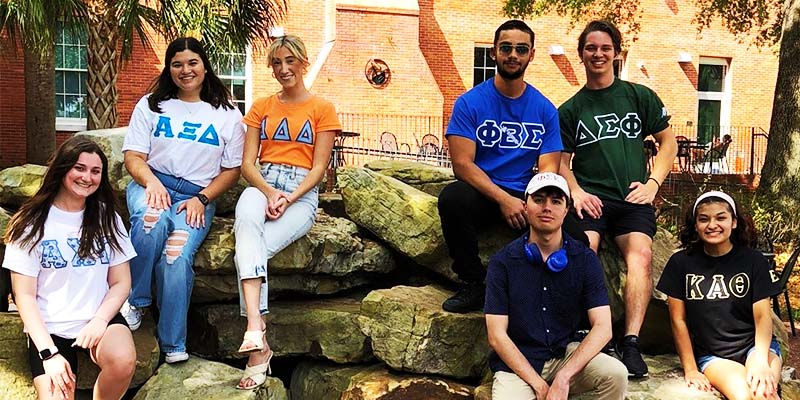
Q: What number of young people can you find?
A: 7